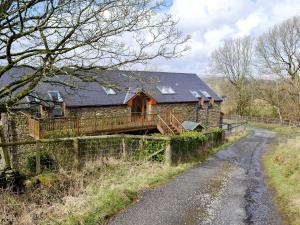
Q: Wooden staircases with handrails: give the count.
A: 1